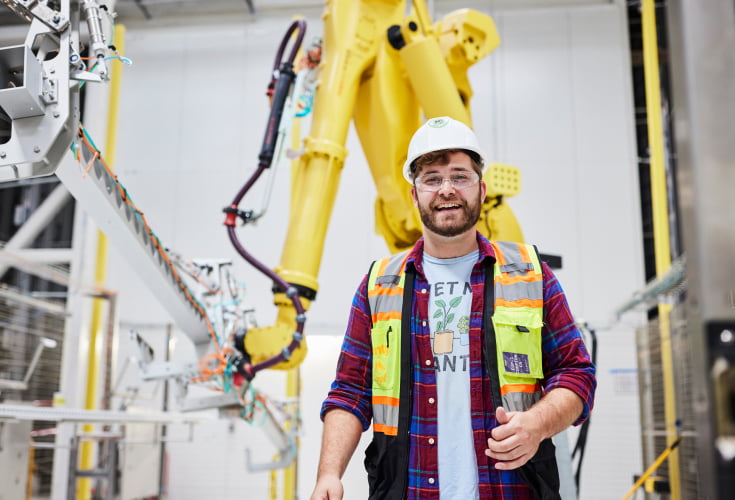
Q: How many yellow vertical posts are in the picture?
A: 3